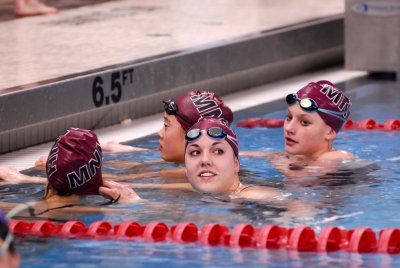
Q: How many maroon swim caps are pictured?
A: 4